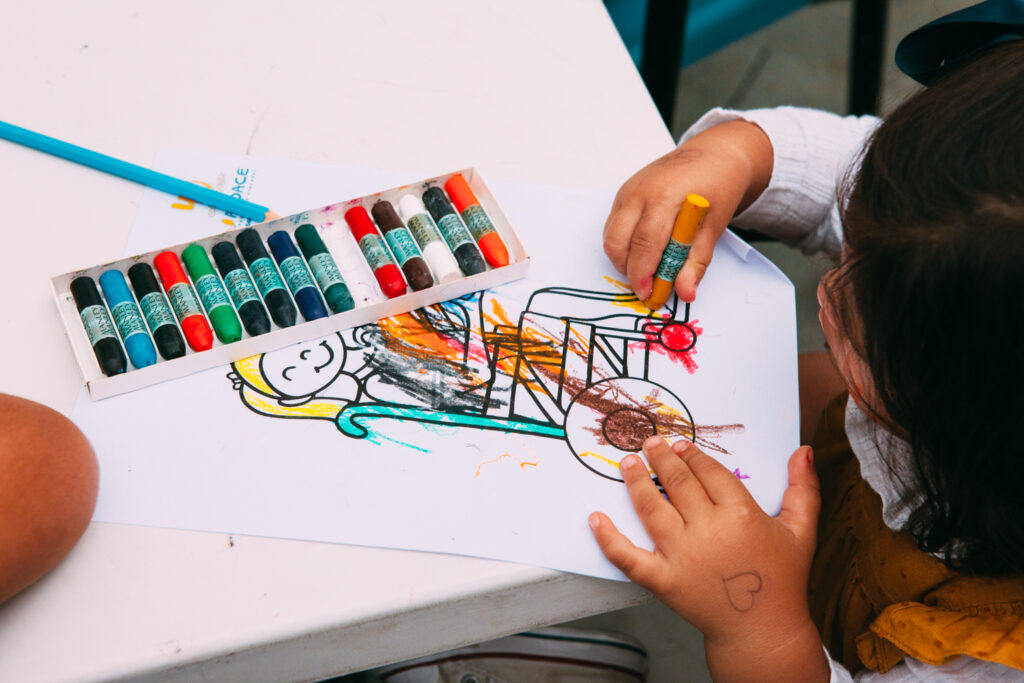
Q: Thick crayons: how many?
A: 15